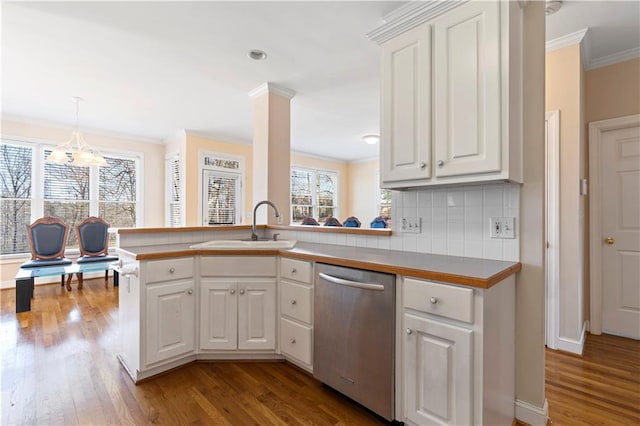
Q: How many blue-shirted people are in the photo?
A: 0